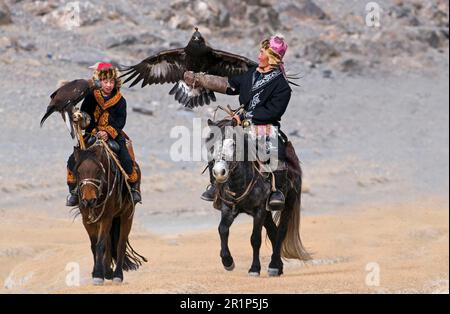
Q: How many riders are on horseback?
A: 2